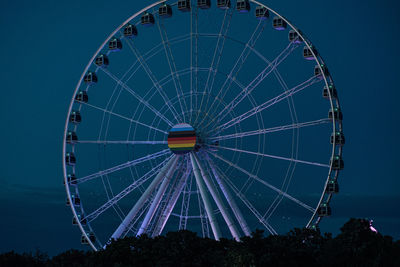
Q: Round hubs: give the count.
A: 1